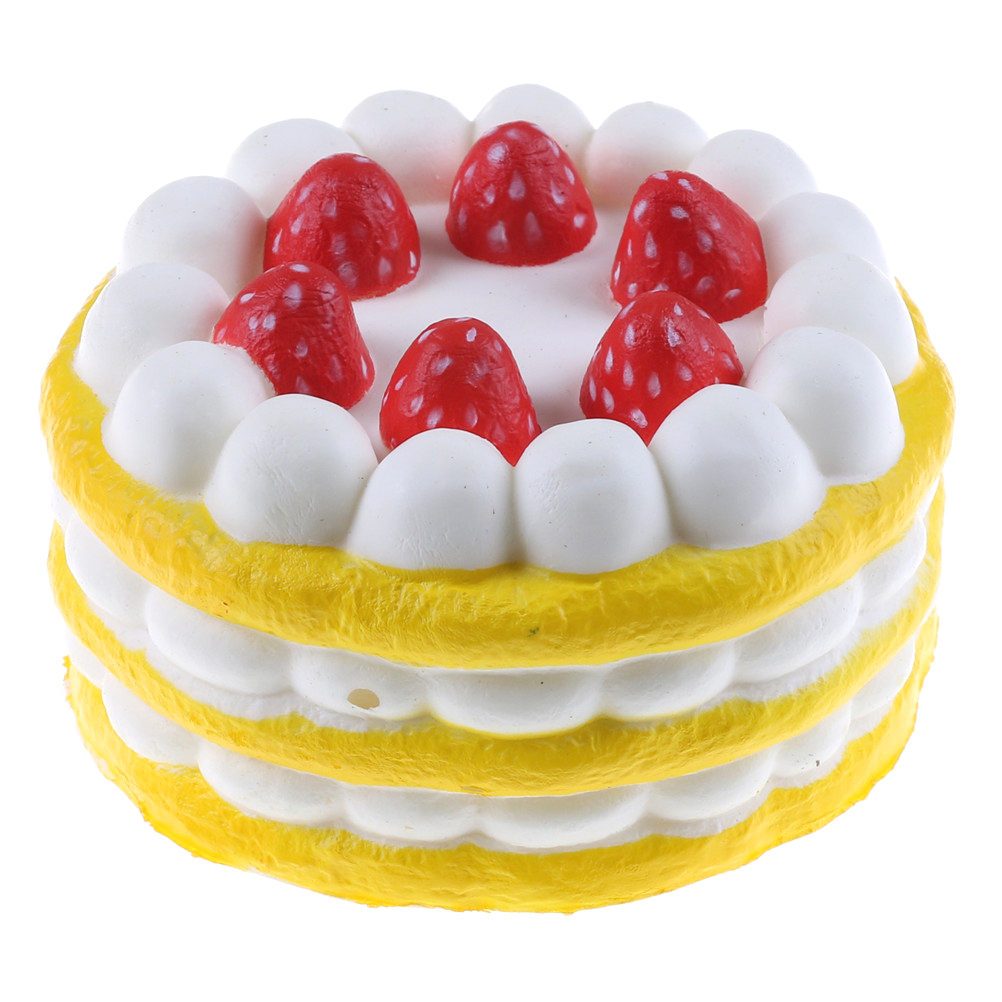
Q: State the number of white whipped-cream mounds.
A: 15